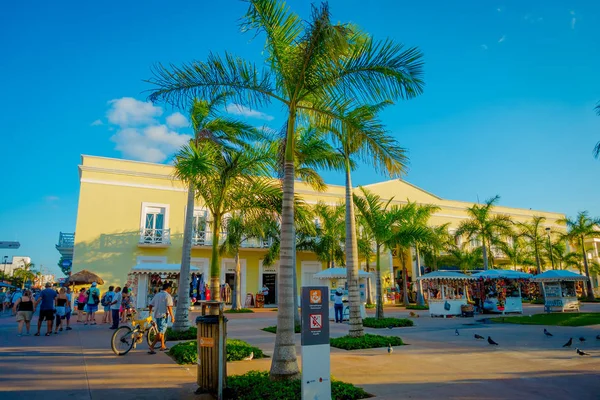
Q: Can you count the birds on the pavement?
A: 10